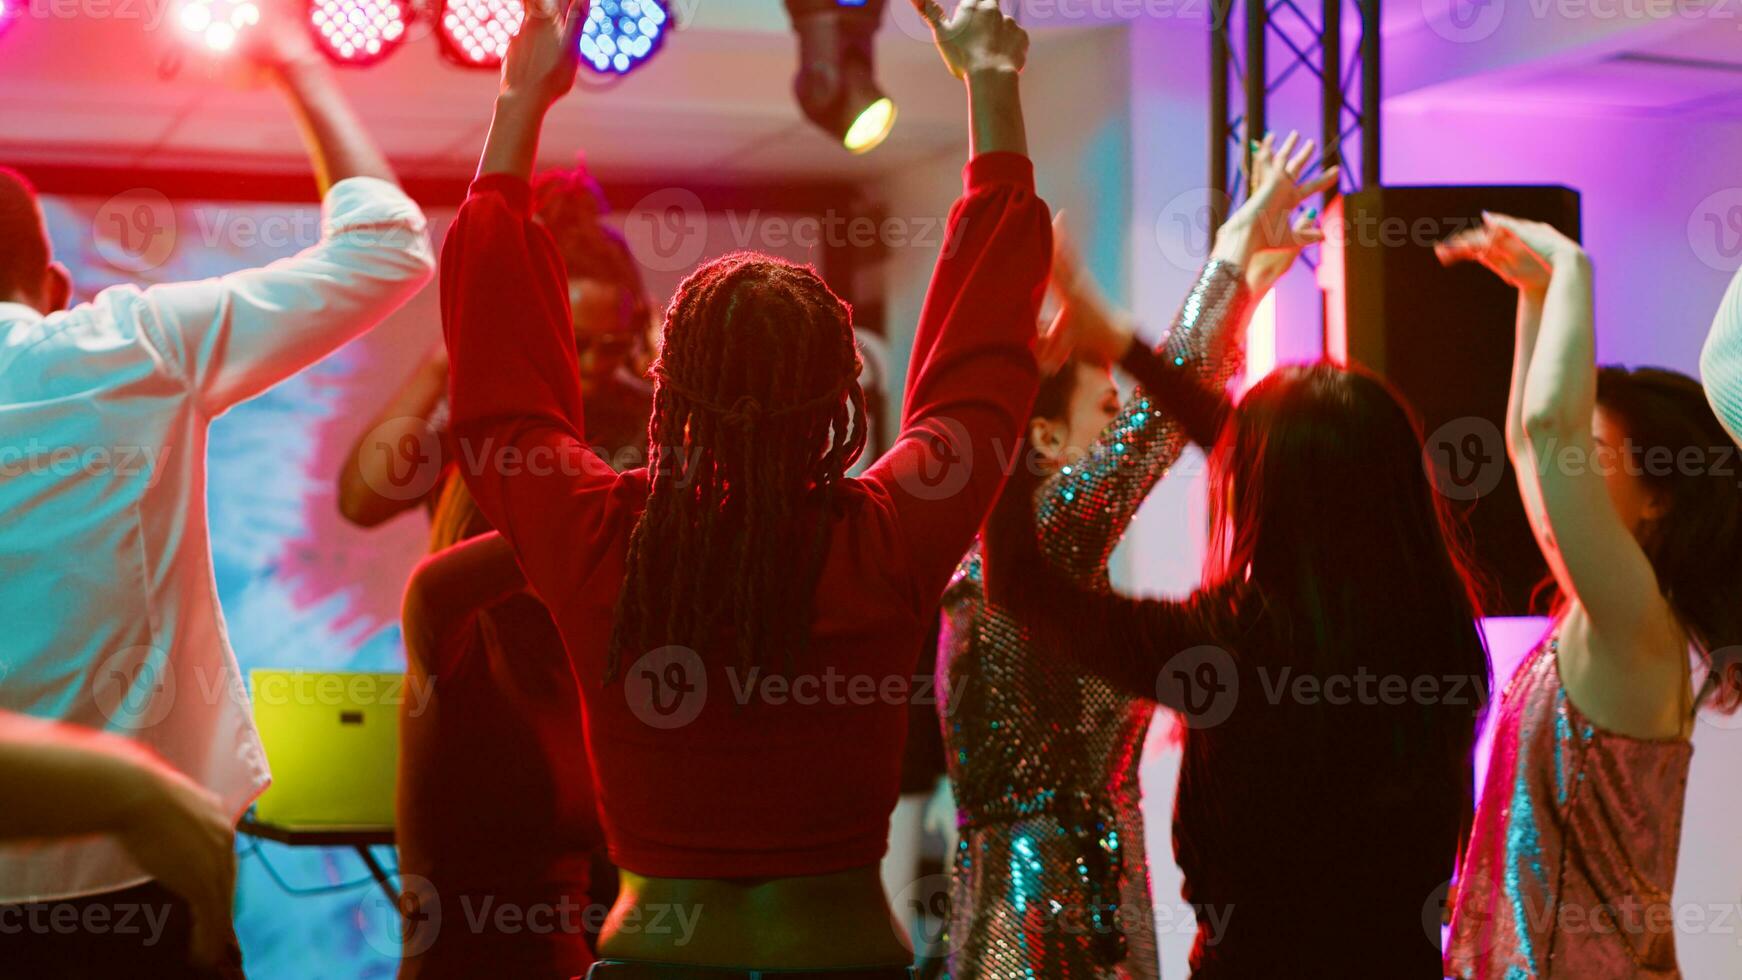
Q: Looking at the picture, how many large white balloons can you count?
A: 0